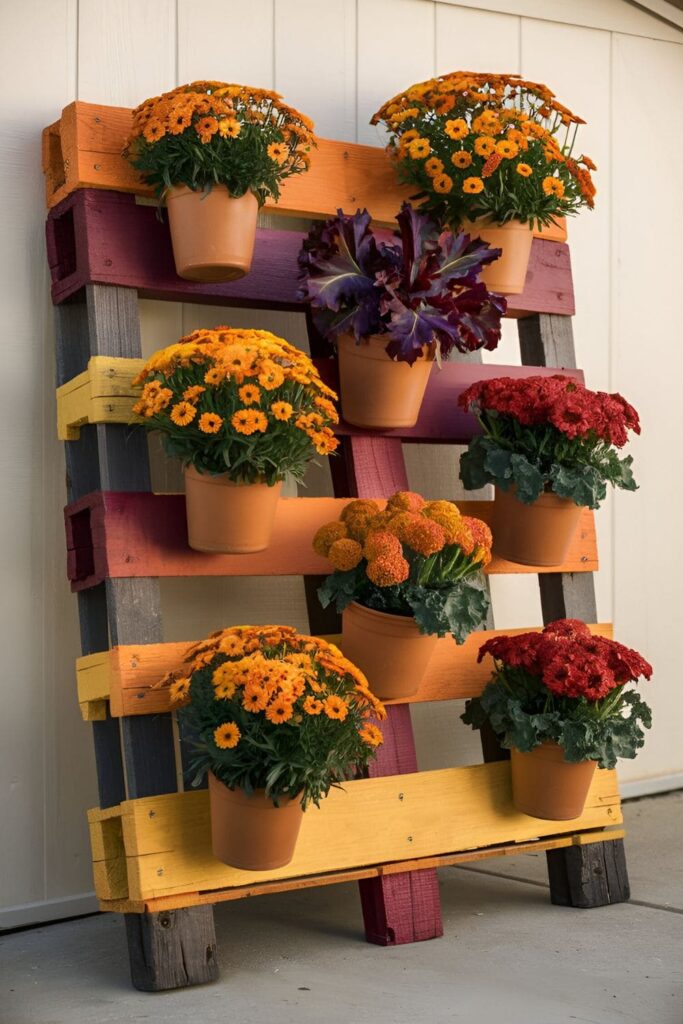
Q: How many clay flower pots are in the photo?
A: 8